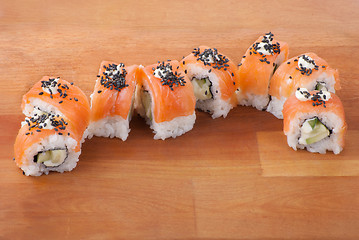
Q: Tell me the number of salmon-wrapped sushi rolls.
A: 8